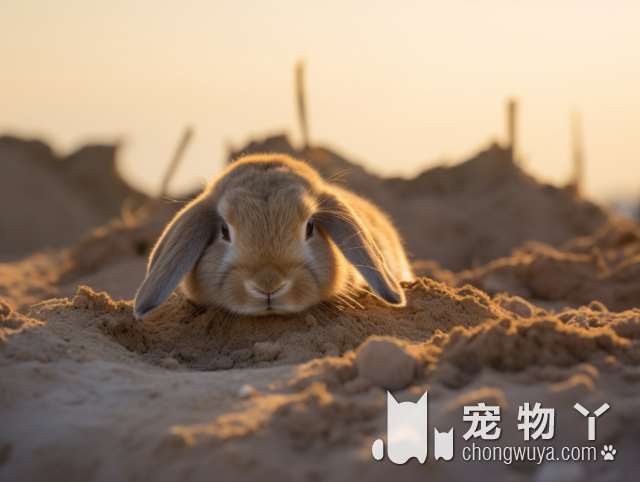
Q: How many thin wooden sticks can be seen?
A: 4